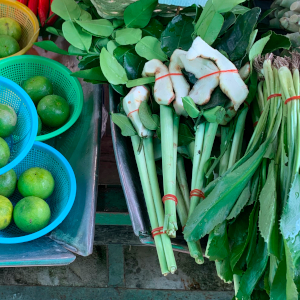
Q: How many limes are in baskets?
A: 11